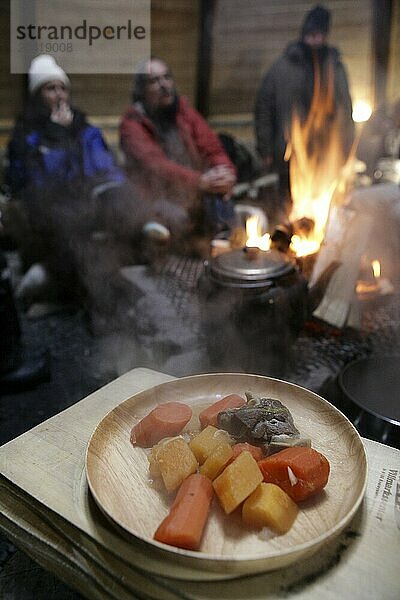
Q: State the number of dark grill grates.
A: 1